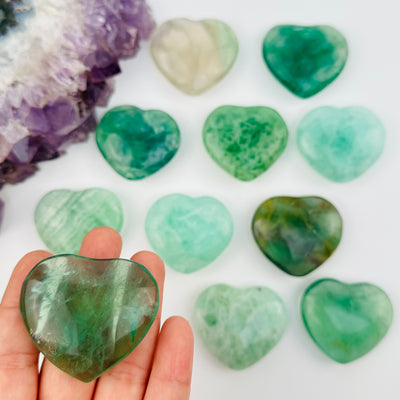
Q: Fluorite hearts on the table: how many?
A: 10